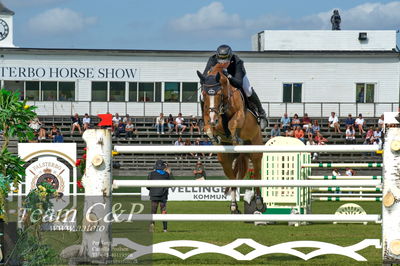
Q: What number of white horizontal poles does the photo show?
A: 3